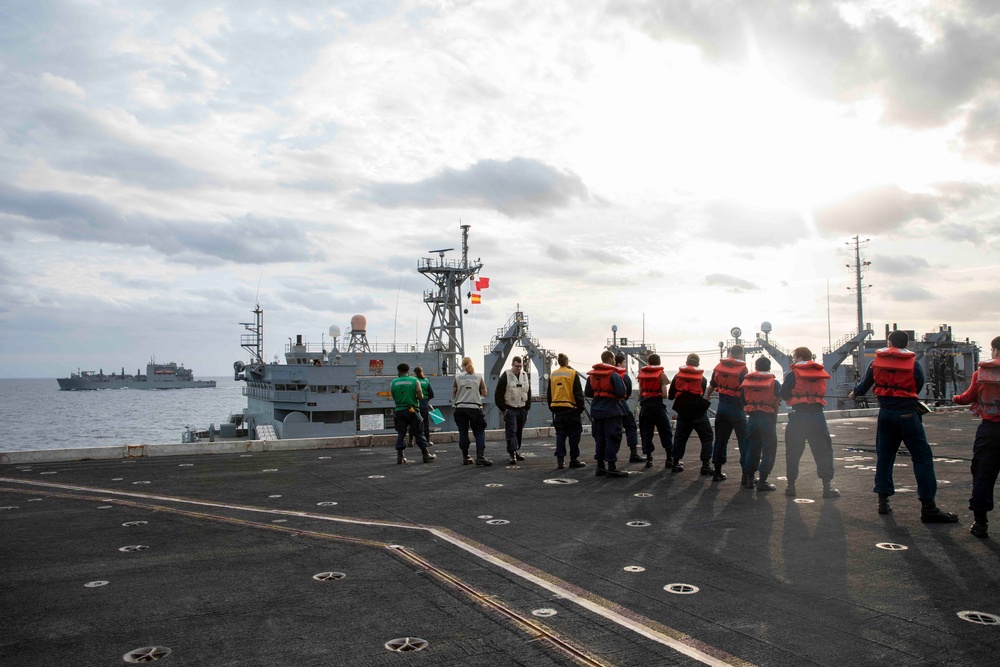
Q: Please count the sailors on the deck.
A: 14